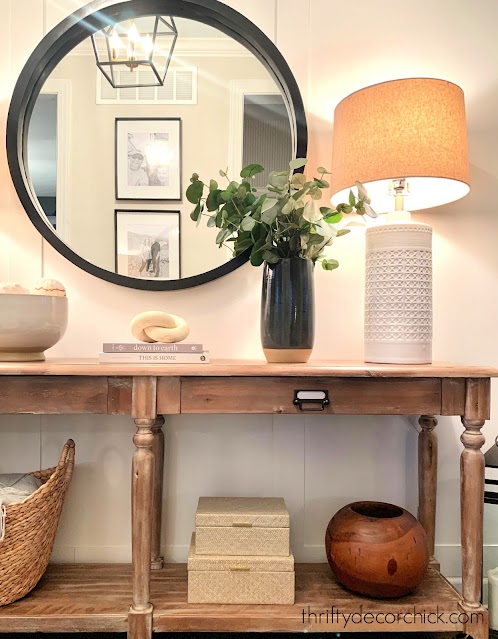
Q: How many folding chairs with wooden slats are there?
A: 0